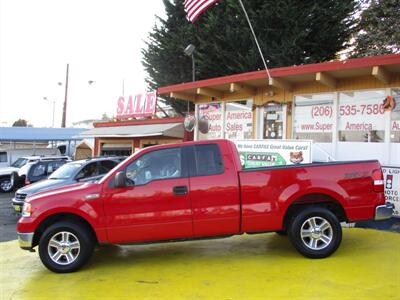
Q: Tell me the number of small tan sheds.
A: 1